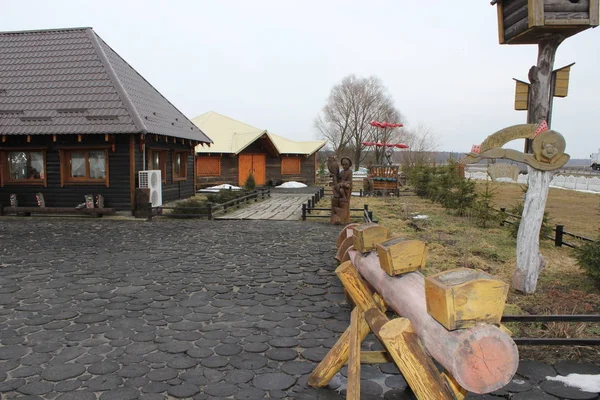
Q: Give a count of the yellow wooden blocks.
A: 3